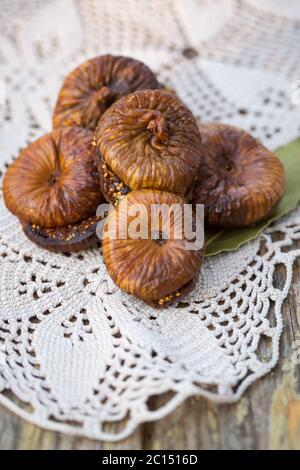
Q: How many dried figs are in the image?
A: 5